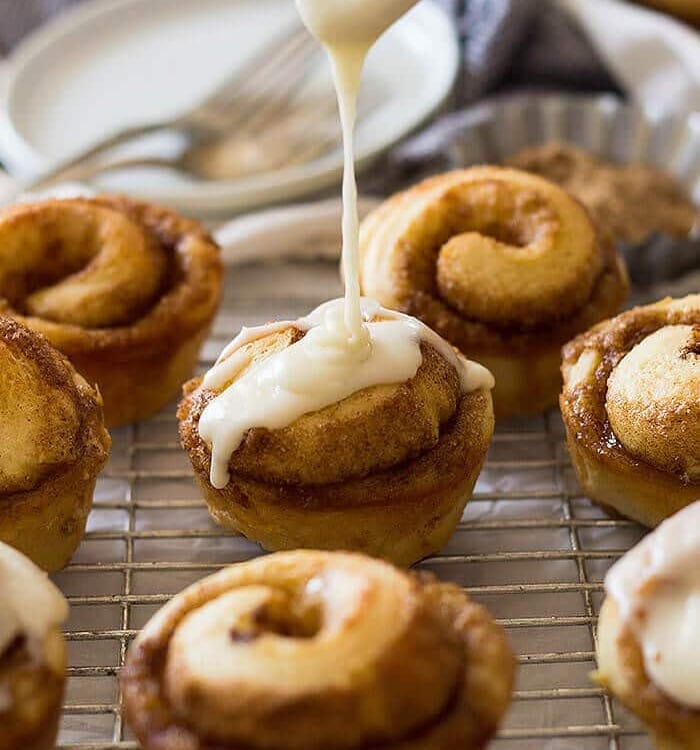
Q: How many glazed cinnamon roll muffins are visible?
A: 3